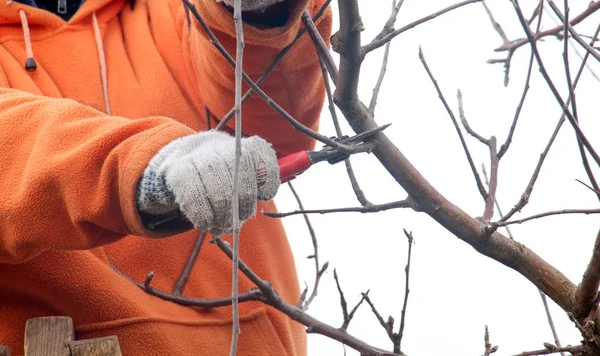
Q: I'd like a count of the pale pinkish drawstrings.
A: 2